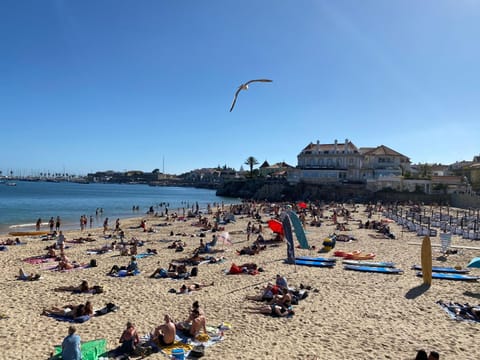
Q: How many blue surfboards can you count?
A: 6